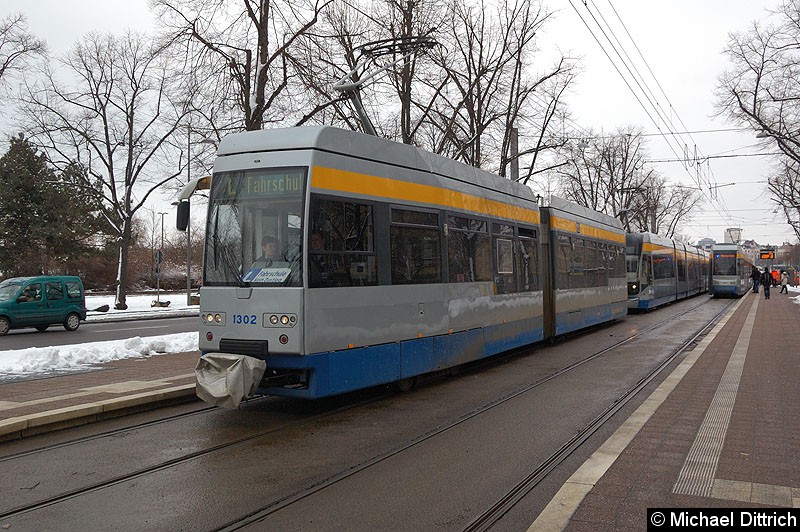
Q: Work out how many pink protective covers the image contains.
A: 0